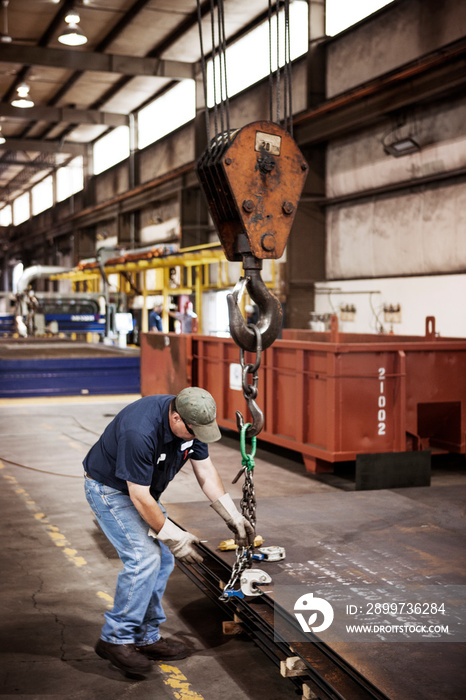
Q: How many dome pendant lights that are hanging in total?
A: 3